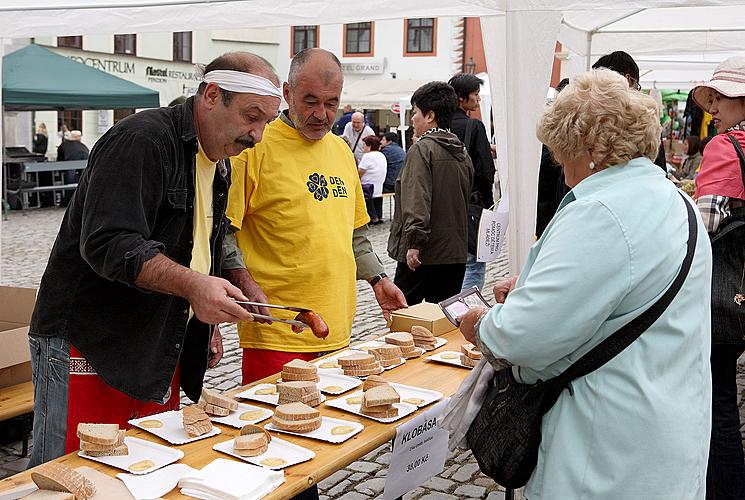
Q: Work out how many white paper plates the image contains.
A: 14